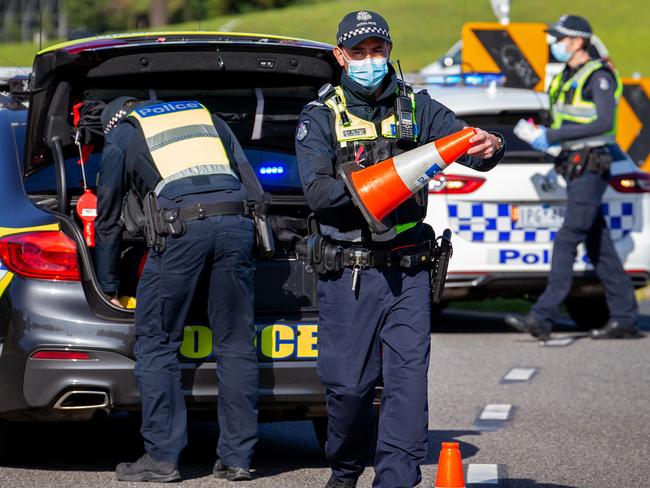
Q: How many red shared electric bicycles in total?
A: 0